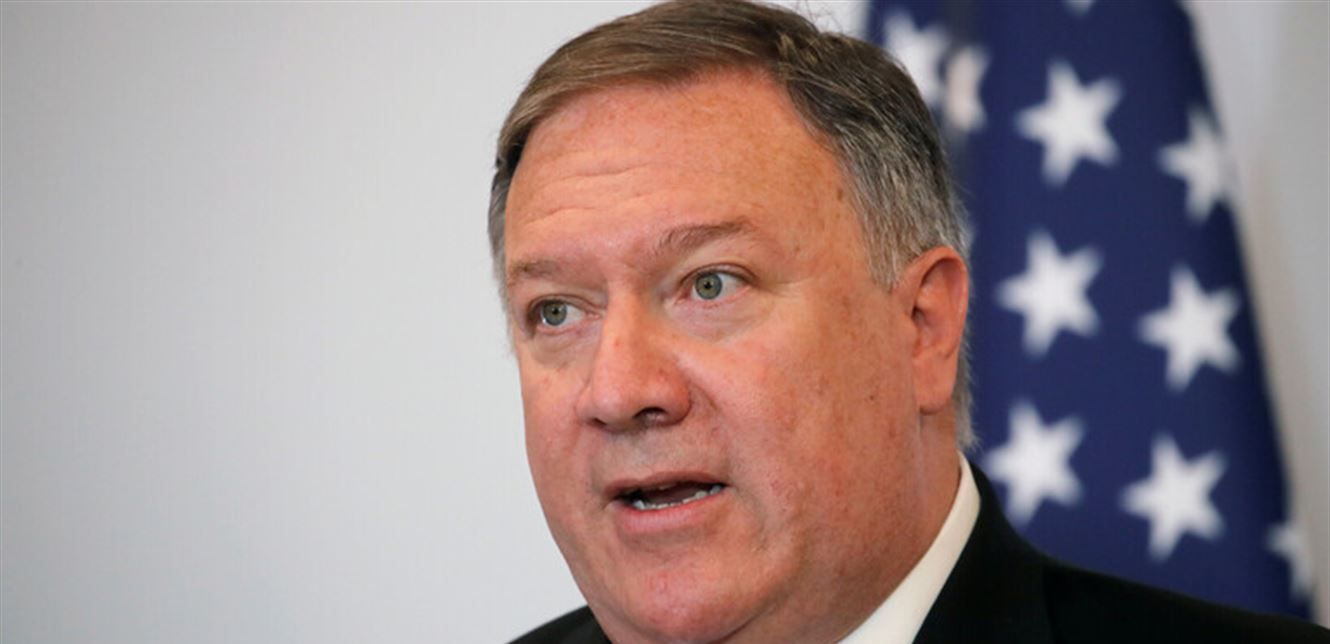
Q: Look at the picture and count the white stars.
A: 10